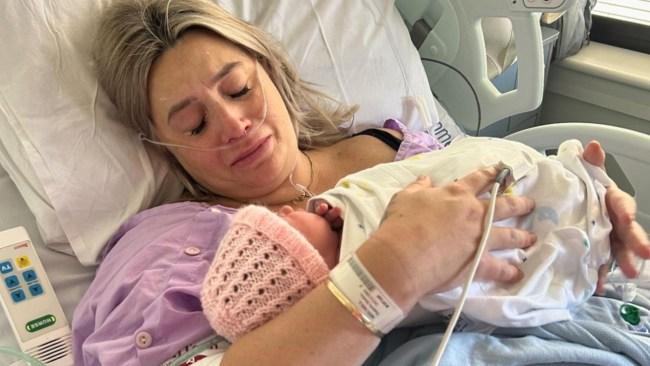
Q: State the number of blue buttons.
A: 5